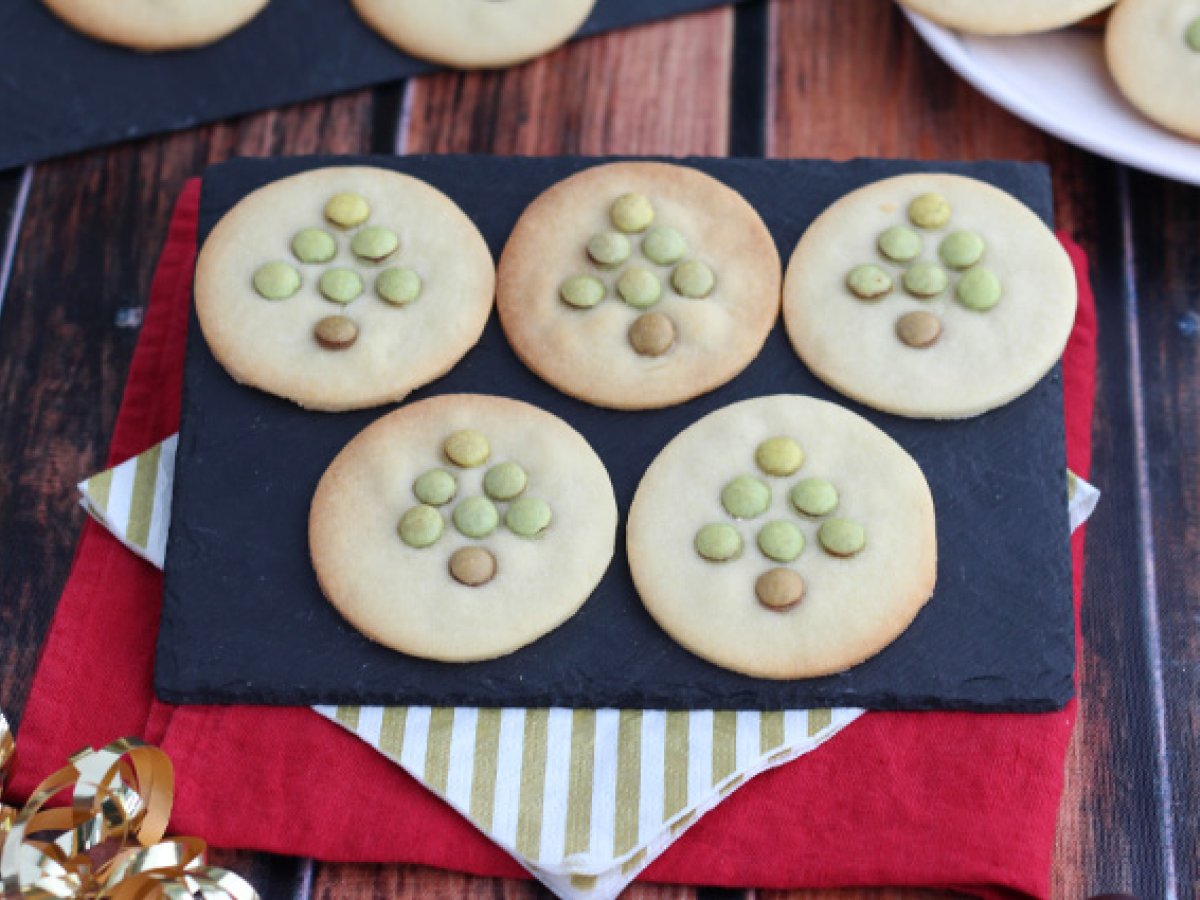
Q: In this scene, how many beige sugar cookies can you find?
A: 9